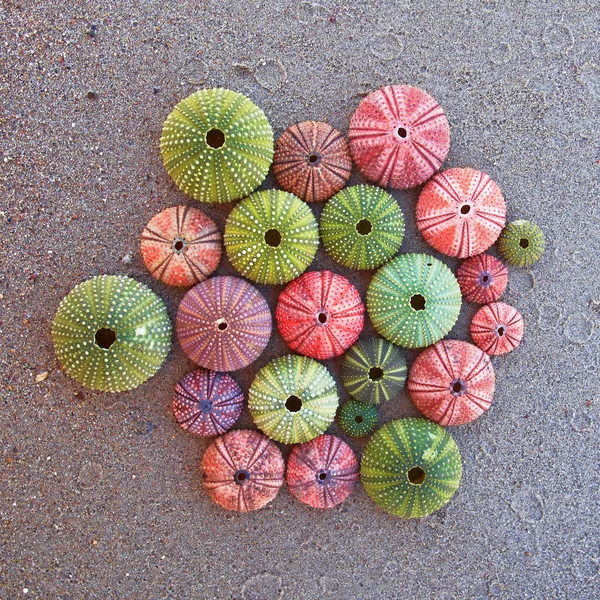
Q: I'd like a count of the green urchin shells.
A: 10